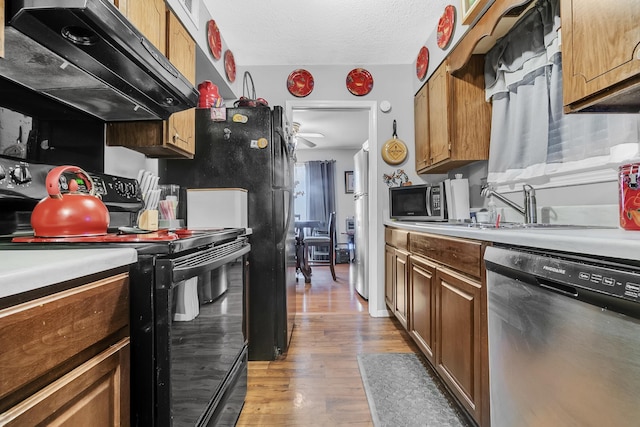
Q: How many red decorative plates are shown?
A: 6